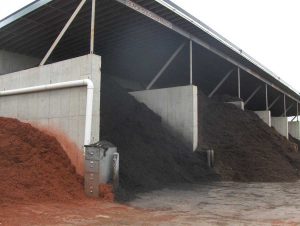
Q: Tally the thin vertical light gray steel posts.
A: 6